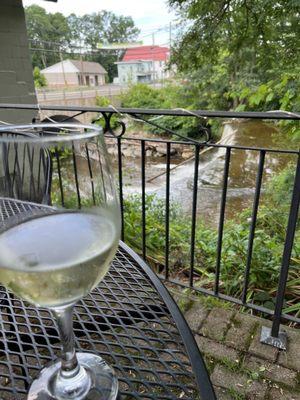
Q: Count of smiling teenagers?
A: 0